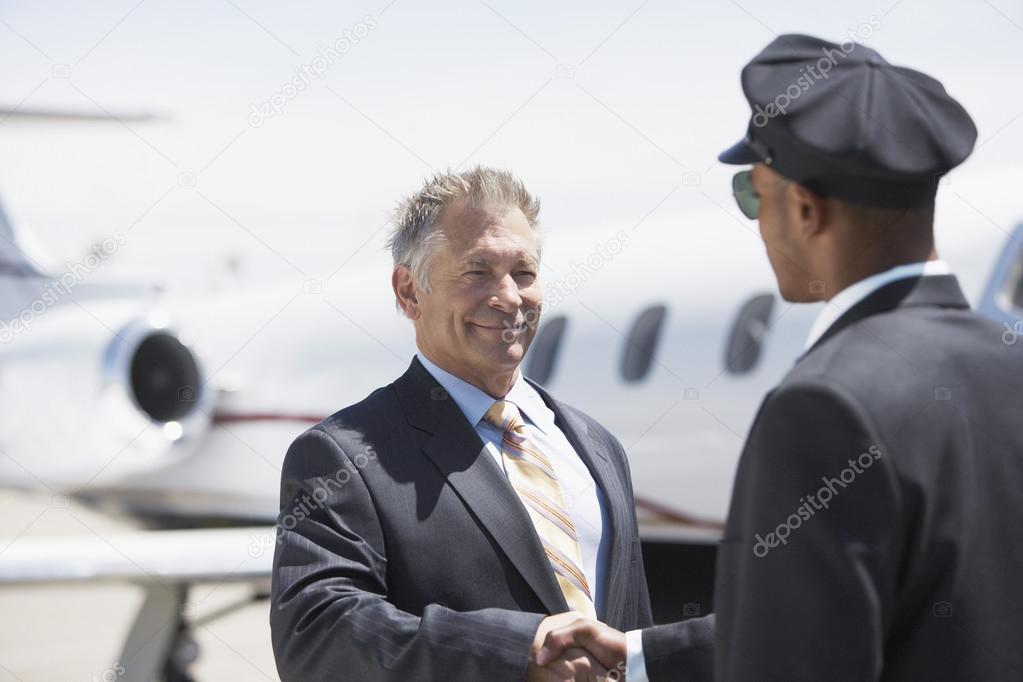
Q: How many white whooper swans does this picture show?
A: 0